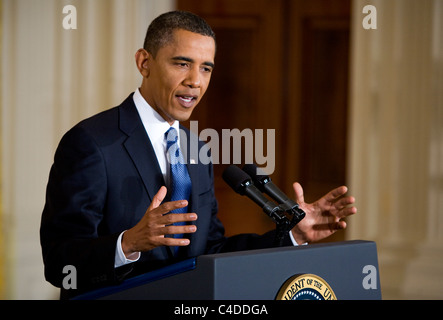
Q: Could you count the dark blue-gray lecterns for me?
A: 1